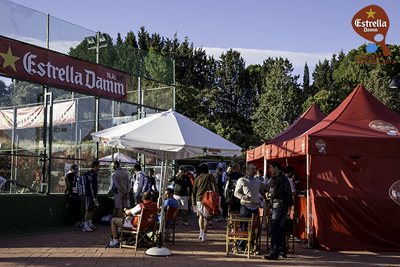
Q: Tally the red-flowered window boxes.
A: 0